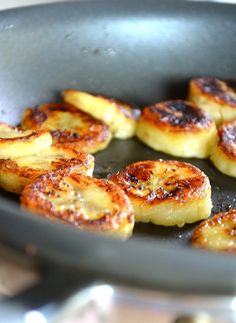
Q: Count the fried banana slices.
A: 10